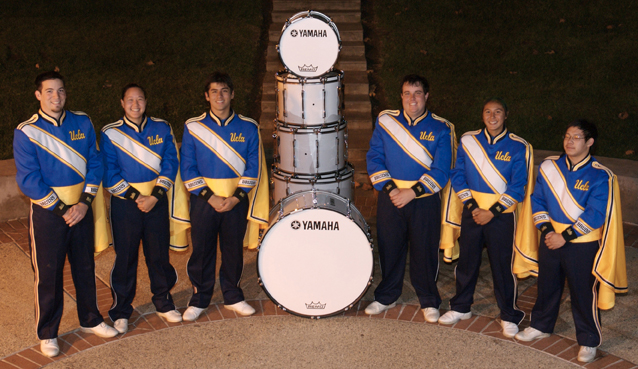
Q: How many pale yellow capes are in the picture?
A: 6